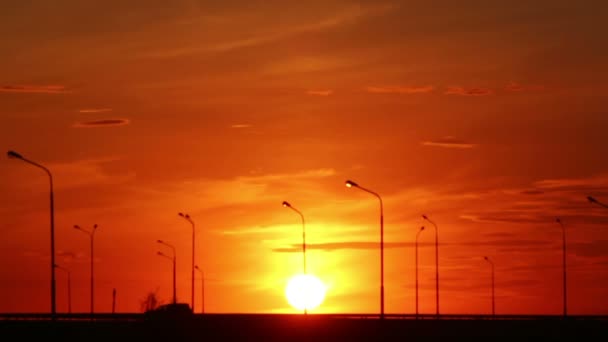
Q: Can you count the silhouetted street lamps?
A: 13